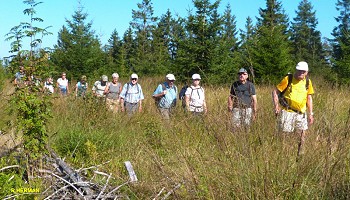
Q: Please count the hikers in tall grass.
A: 11